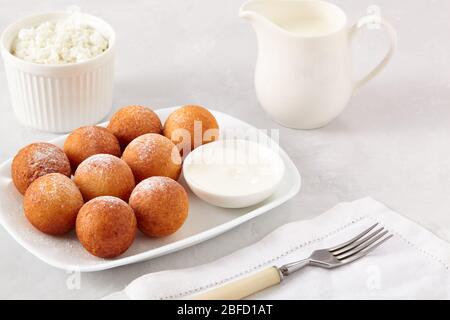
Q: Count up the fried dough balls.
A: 9